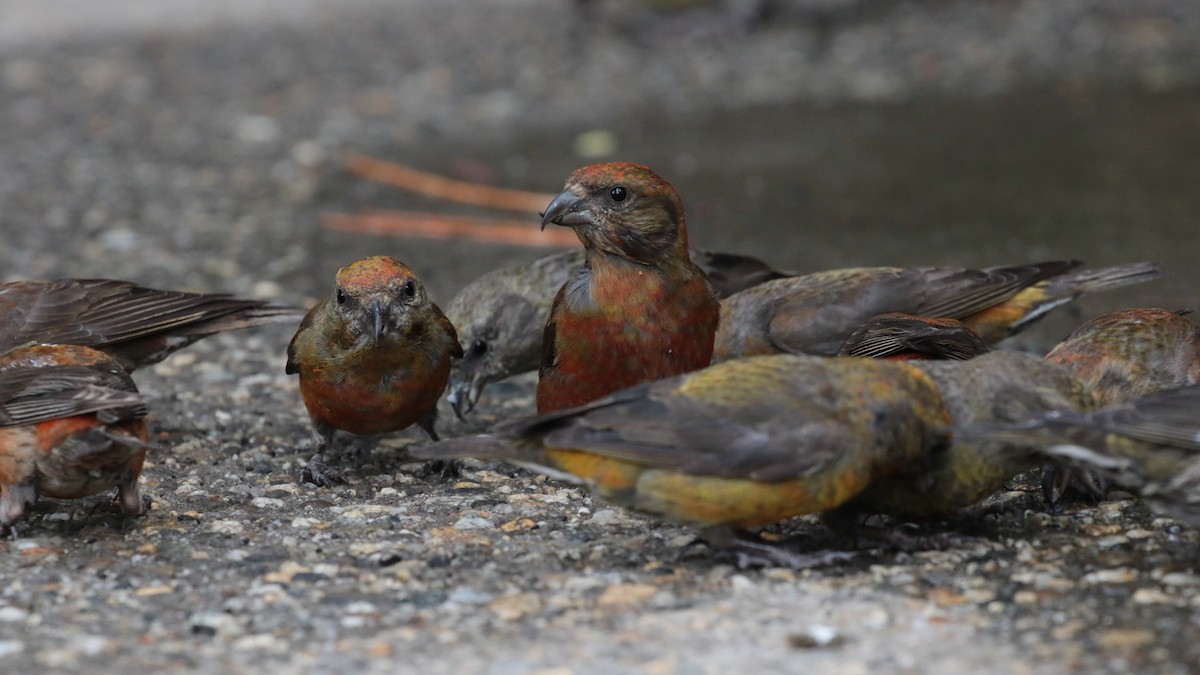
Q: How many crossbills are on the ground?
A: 11